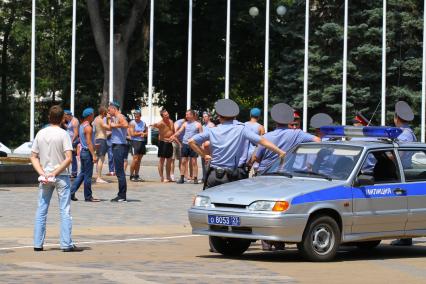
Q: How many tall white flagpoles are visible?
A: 11